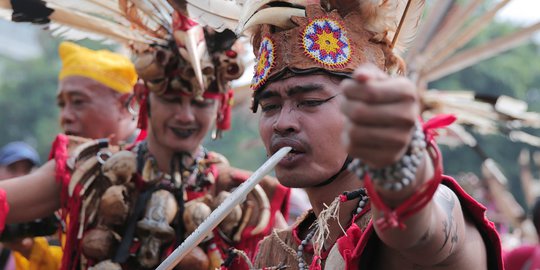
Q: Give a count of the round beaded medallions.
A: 2